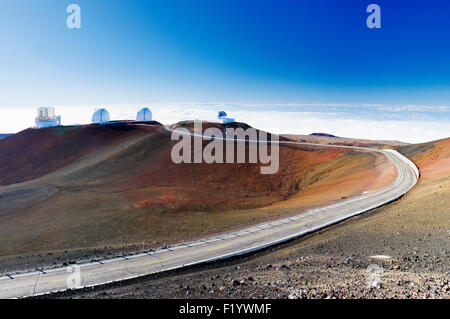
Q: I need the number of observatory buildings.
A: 4